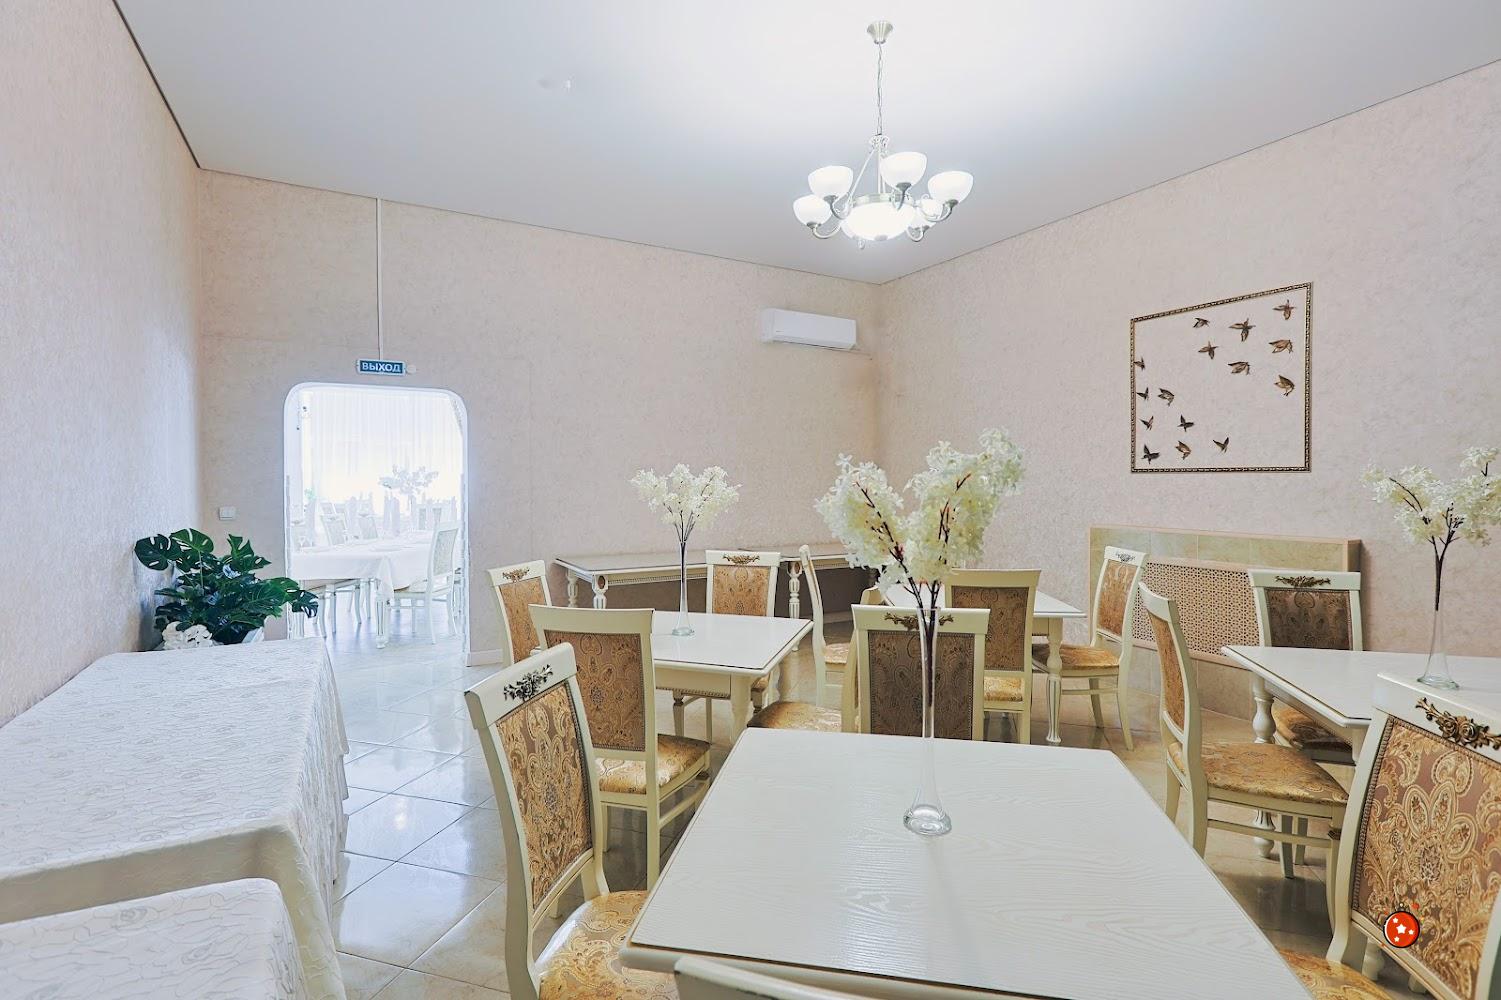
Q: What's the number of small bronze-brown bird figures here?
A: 15